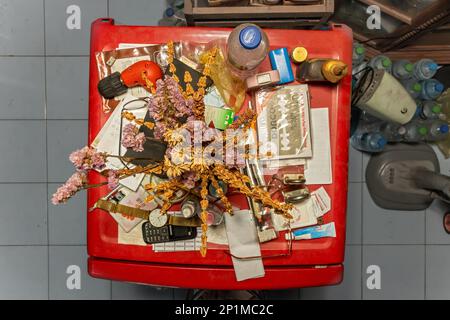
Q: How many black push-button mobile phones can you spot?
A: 1